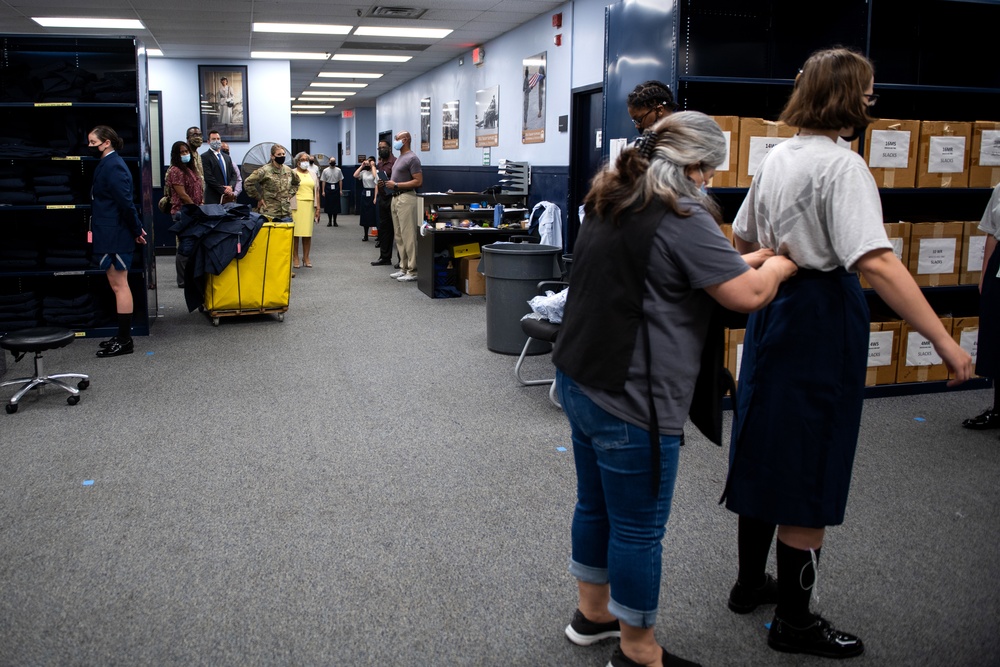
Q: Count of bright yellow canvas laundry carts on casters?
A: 1